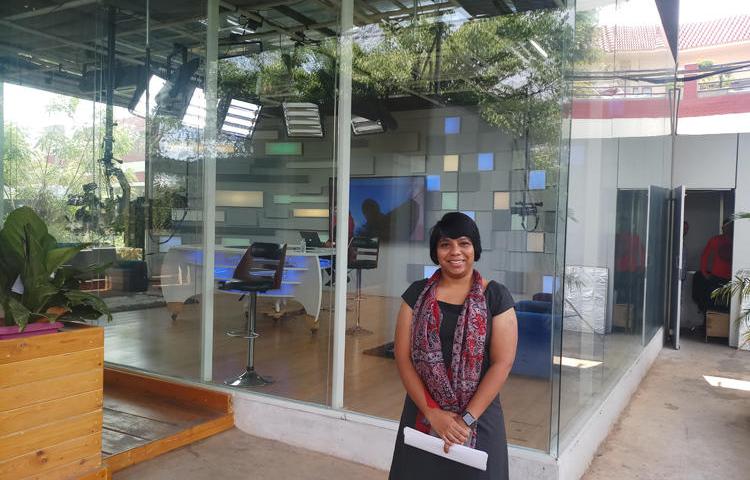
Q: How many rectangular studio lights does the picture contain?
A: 5